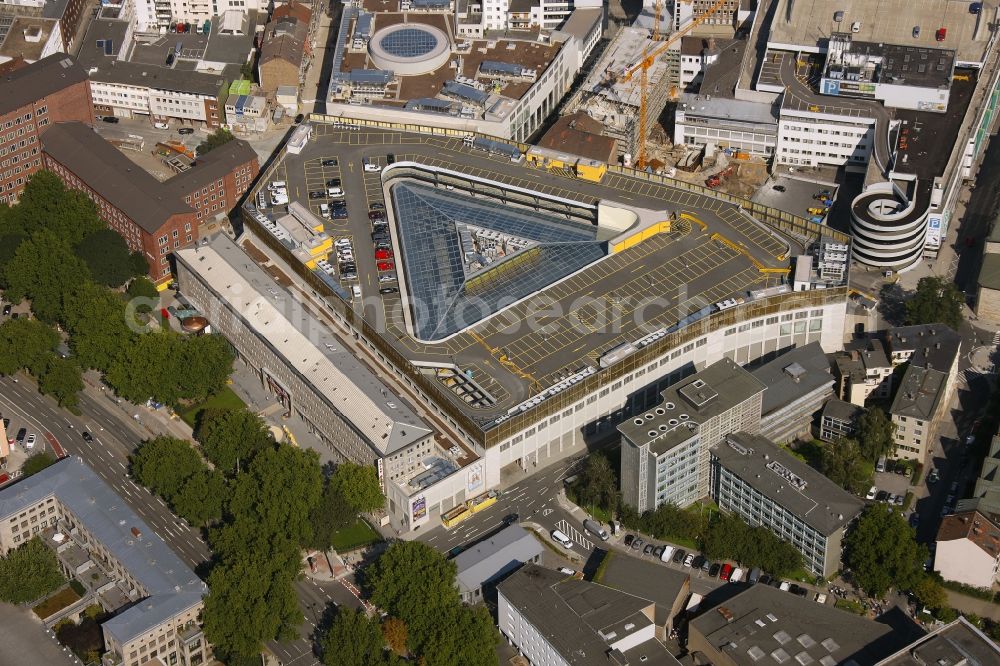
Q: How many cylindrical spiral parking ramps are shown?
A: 1